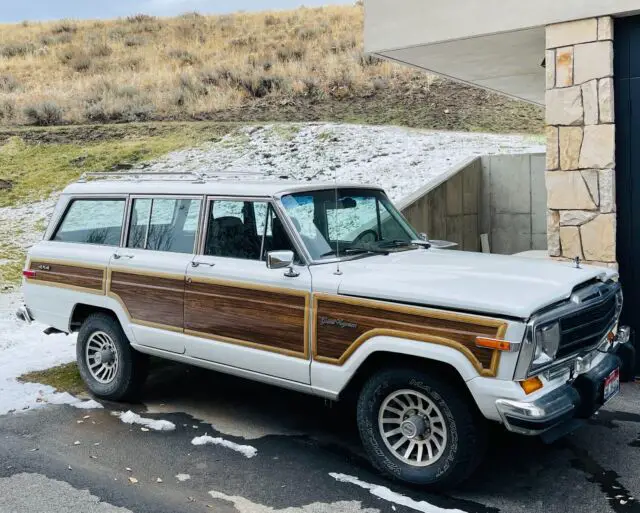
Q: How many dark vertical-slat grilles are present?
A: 1